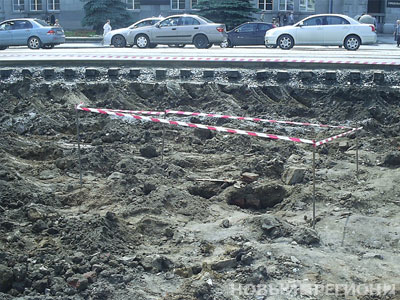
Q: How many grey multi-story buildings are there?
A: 1